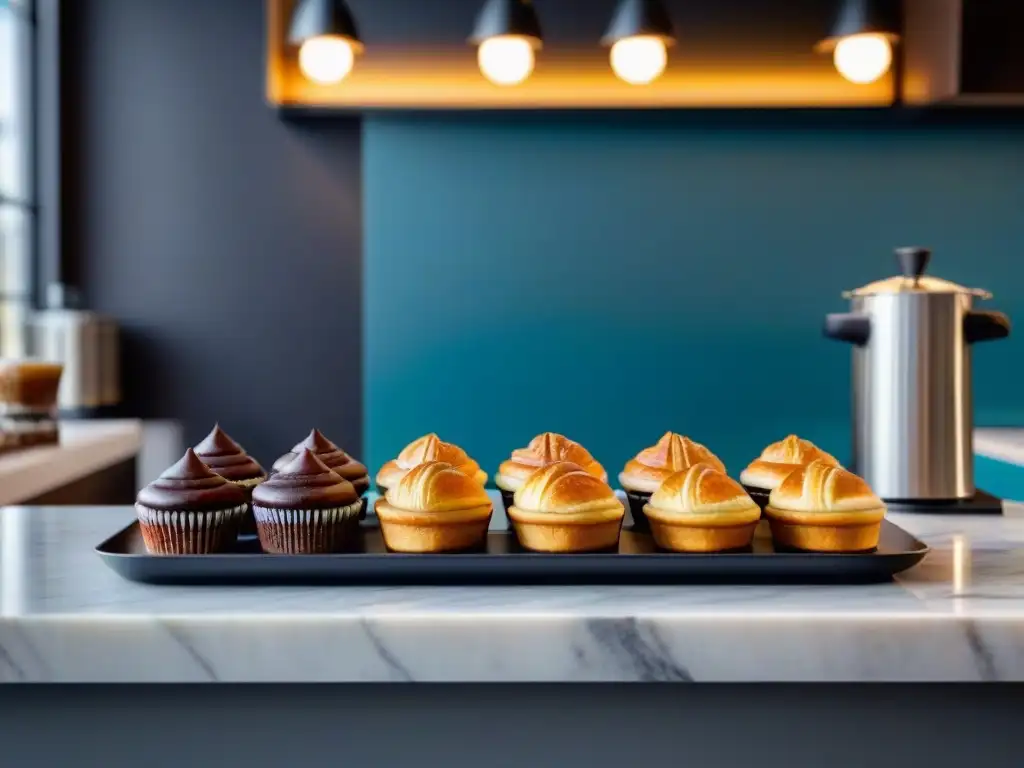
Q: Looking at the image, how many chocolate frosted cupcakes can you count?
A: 4